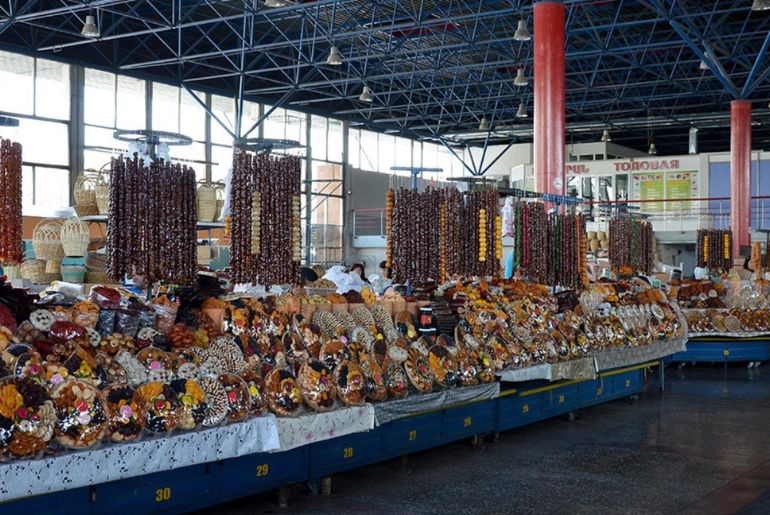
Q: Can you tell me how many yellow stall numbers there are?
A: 10